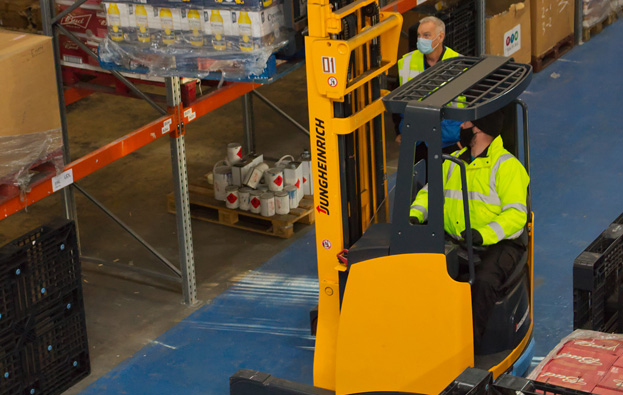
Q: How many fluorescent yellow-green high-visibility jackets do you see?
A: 2